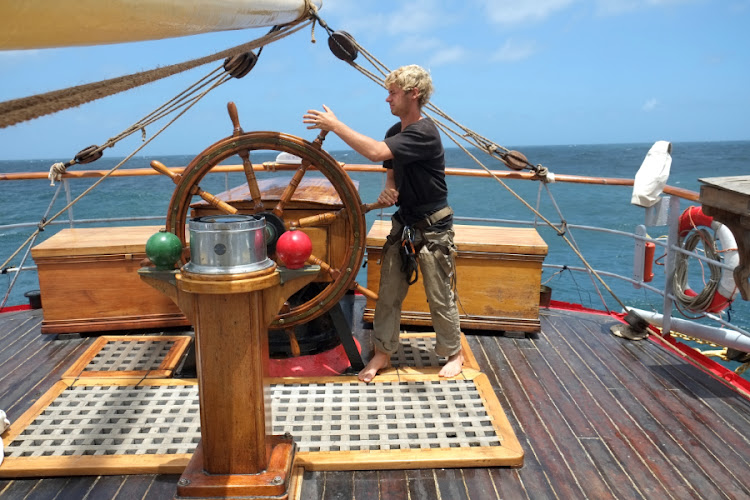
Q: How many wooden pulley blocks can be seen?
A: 4